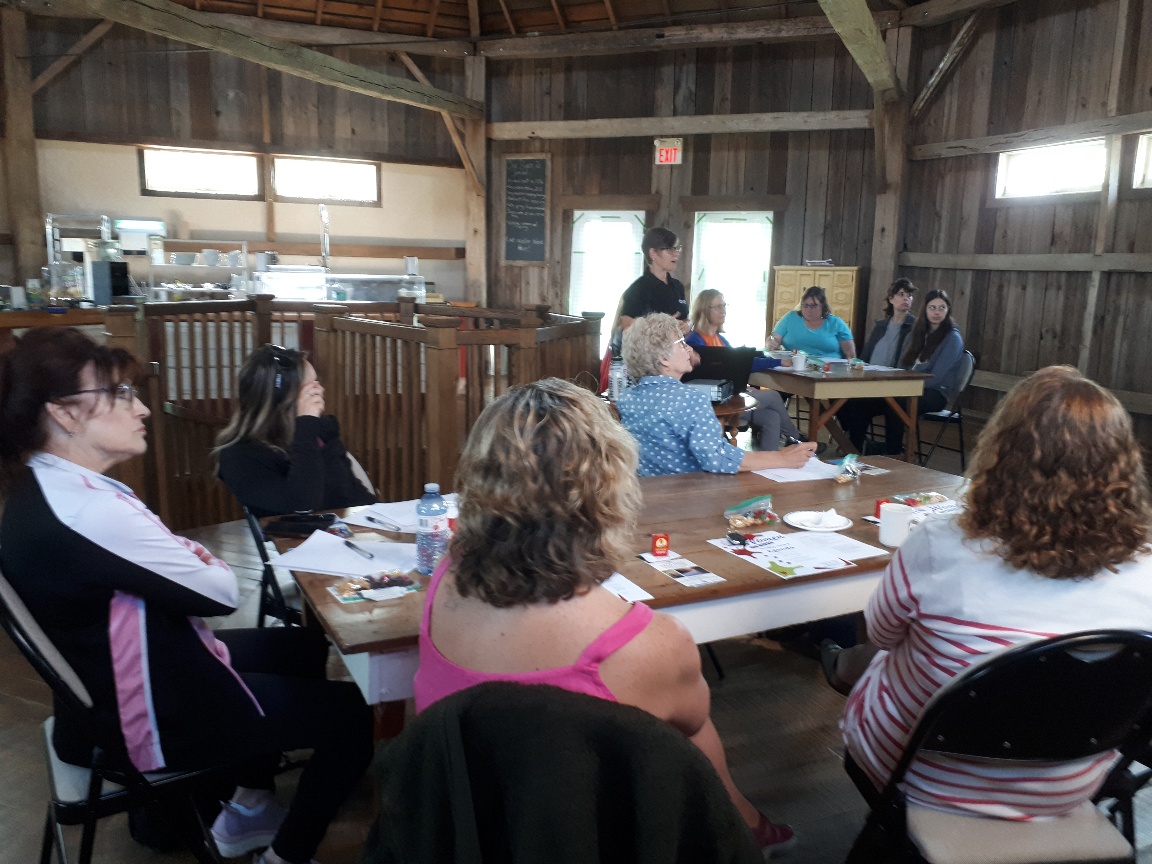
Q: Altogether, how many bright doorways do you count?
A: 2